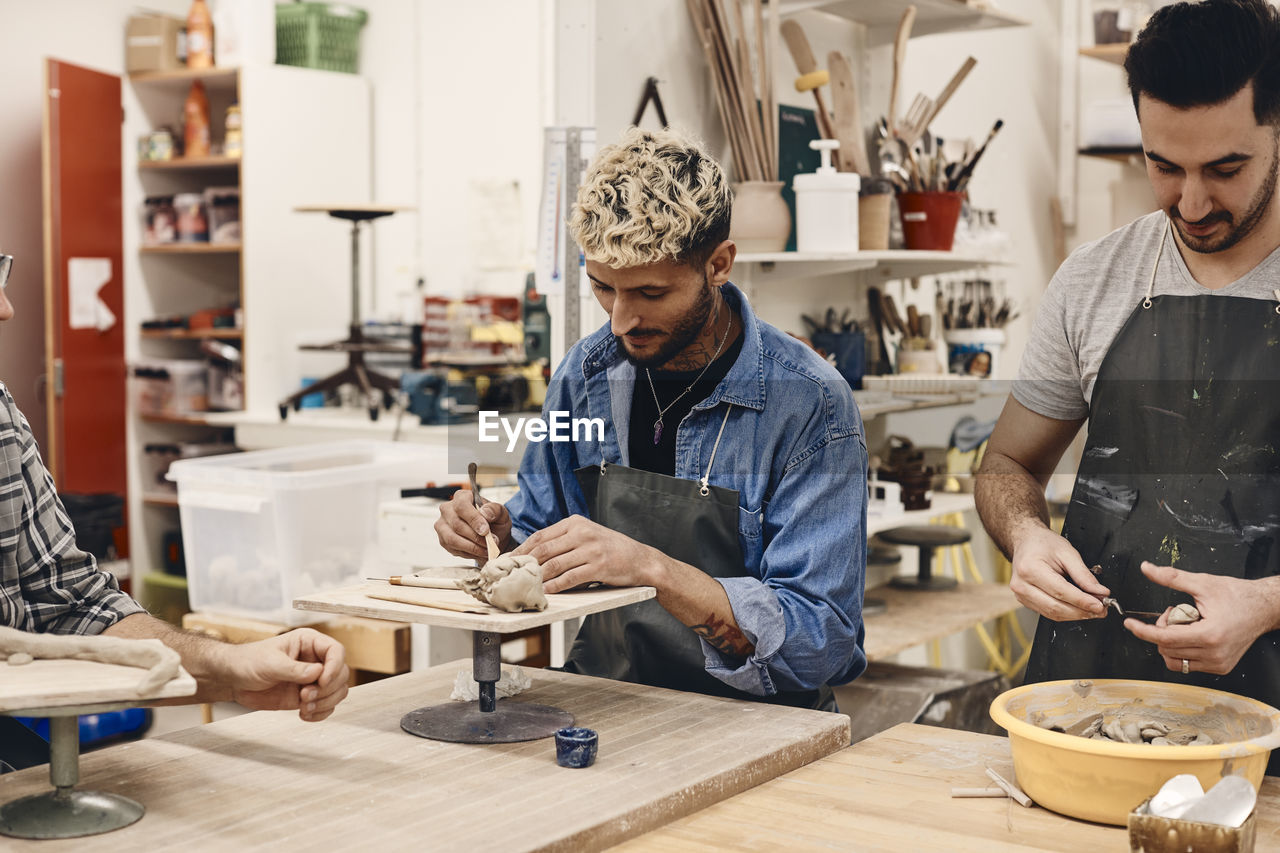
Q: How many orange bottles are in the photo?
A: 2